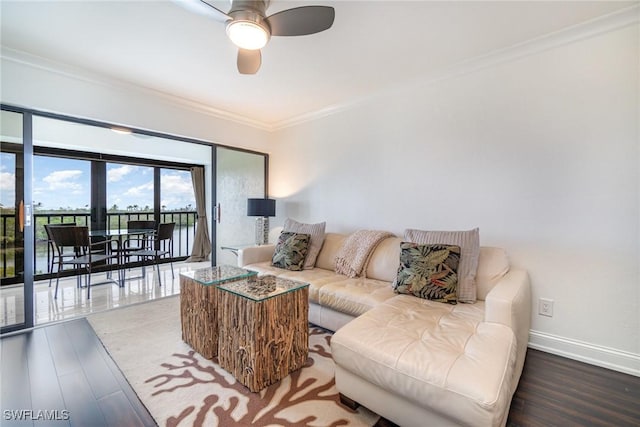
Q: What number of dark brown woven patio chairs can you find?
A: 4